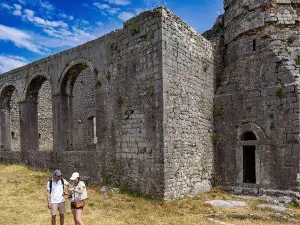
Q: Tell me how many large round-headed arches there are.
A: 3